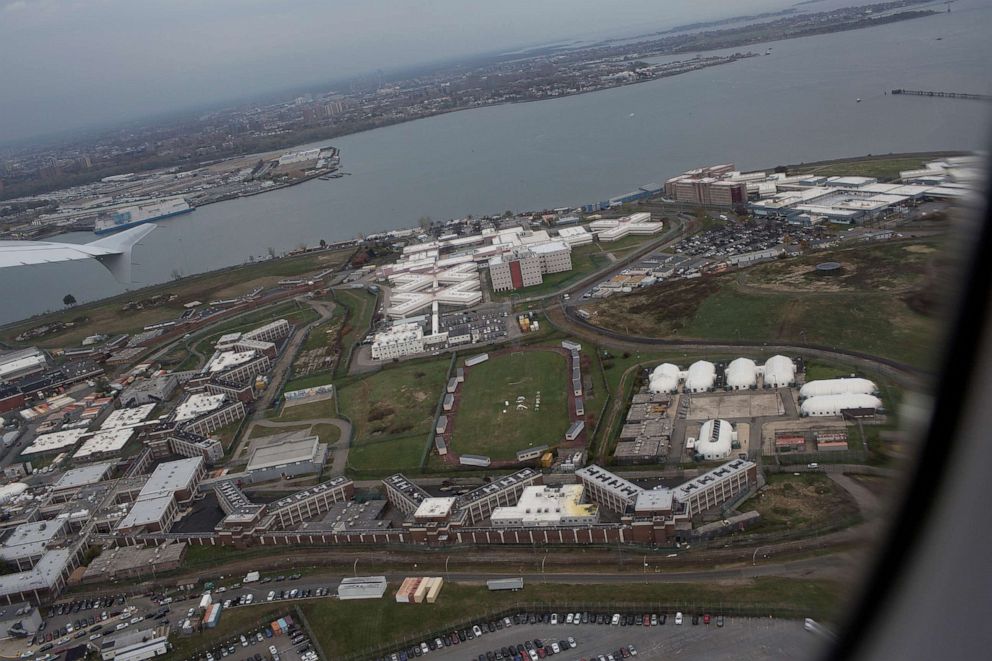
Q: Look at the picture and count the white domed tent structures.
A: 7